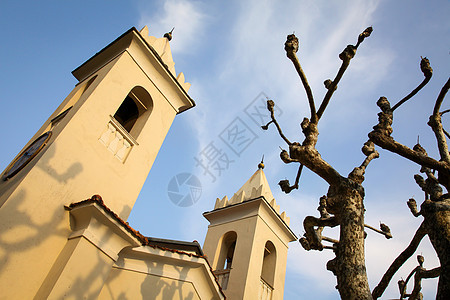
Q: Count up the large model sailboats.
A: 0